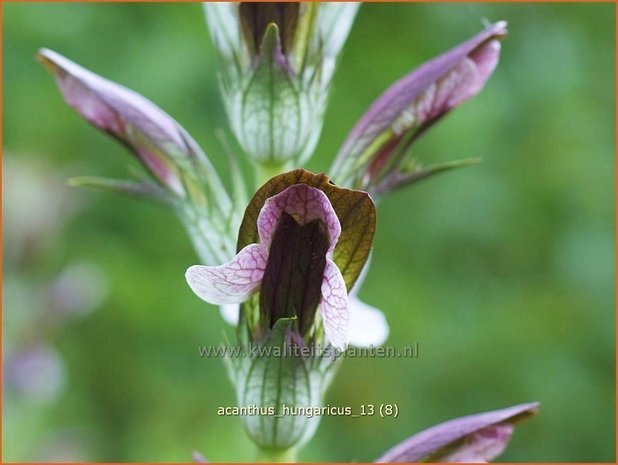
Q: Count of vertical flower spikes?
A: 1